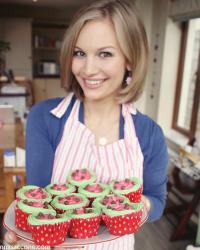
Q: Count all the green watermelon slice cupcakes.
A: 11